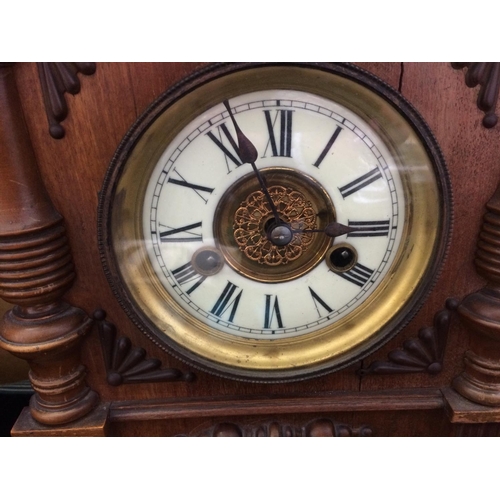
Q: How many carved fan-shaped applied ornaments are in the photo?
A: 4